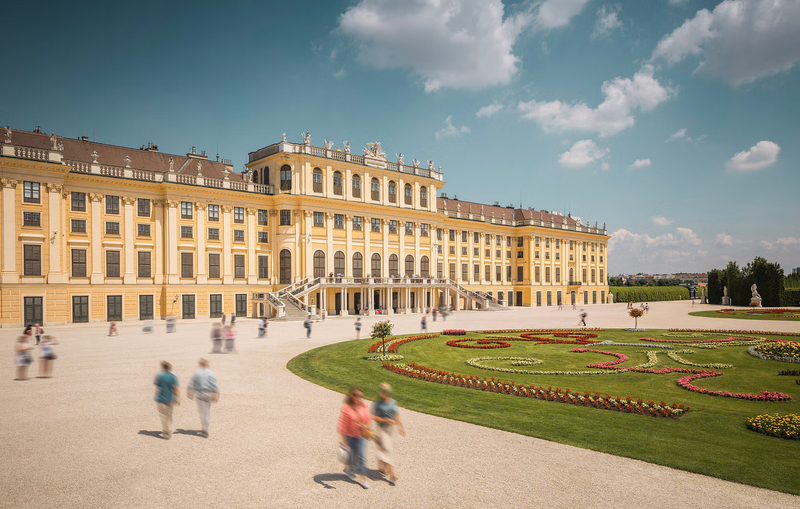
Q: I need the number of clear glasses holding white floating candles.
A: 0